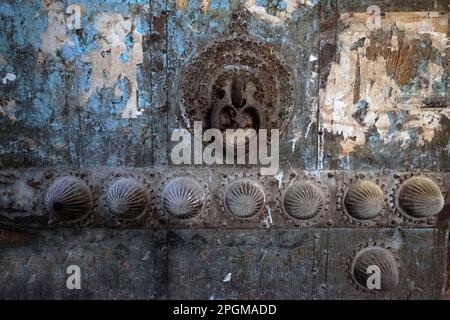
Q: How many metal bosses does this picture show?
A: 8